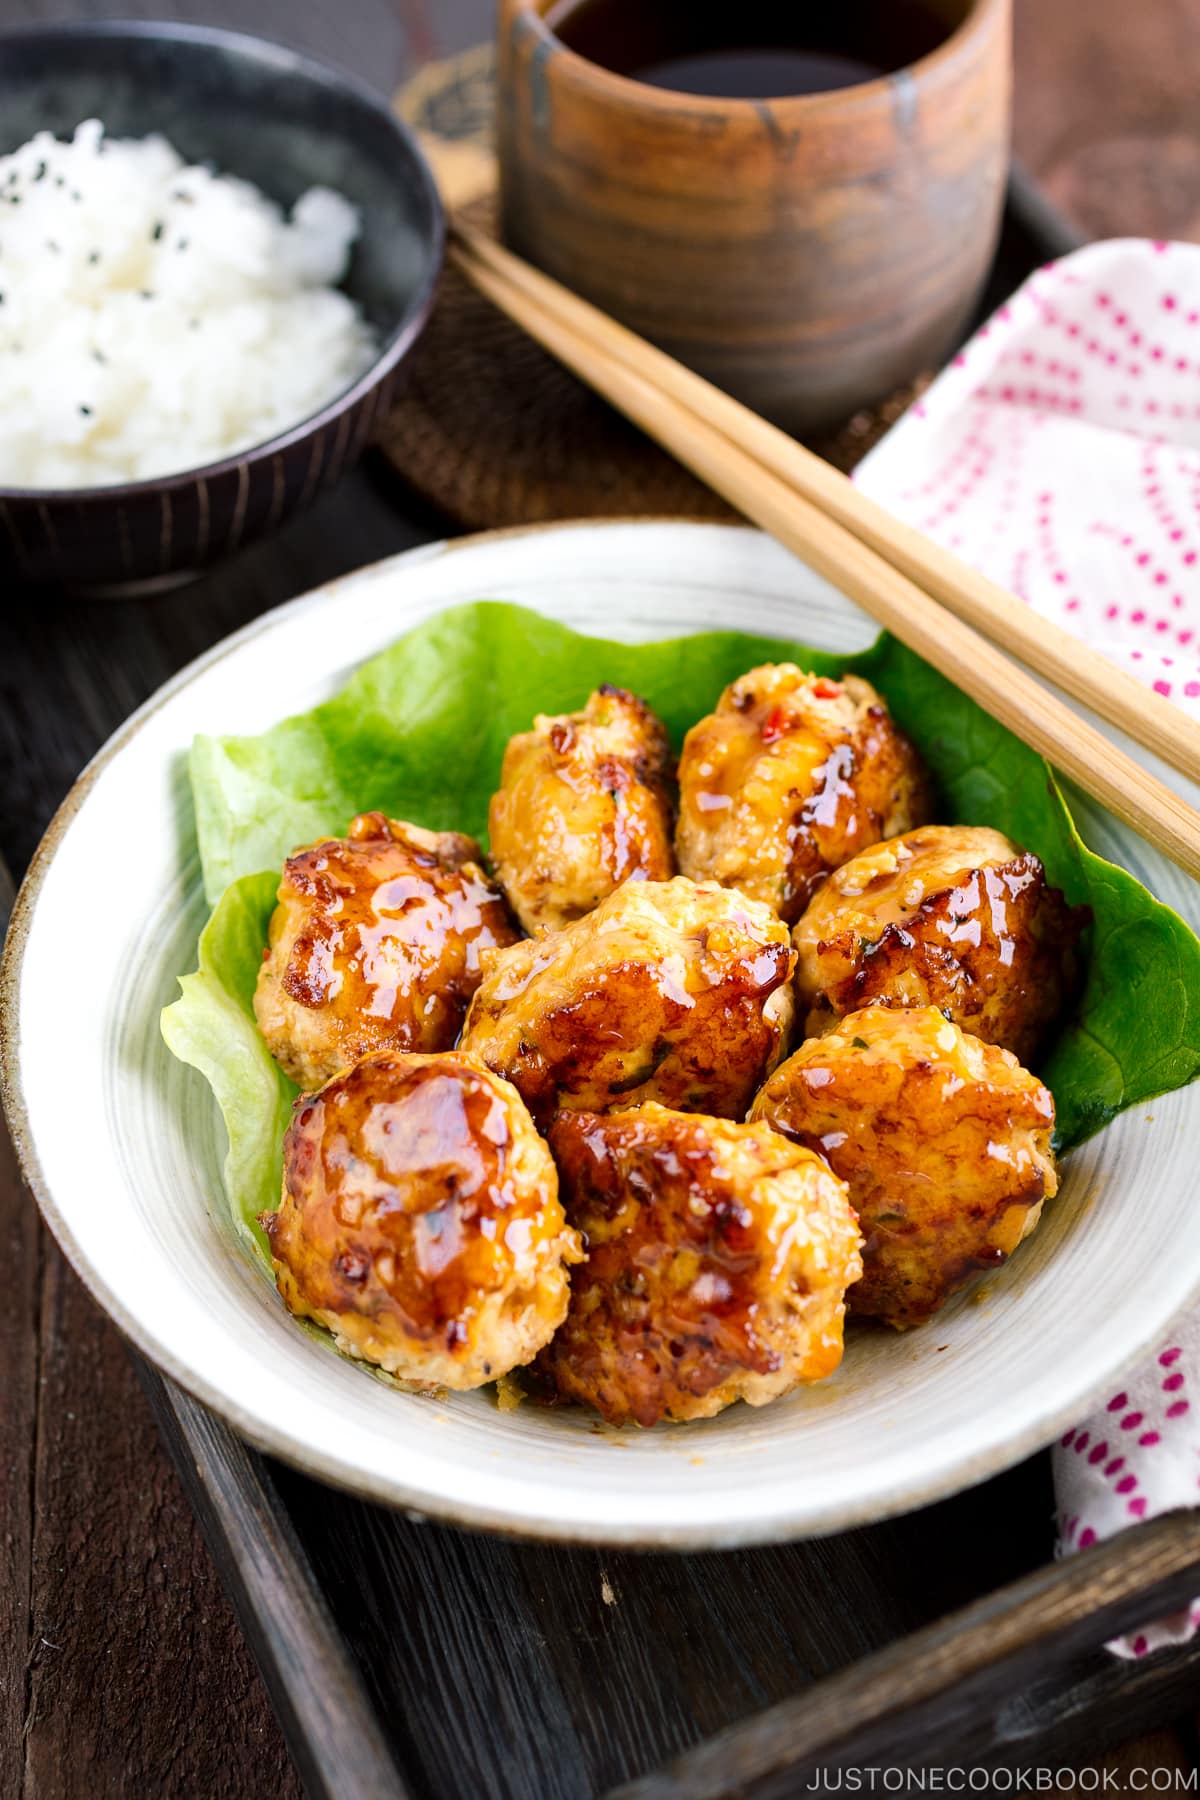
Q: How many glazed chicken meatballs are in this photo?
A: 8